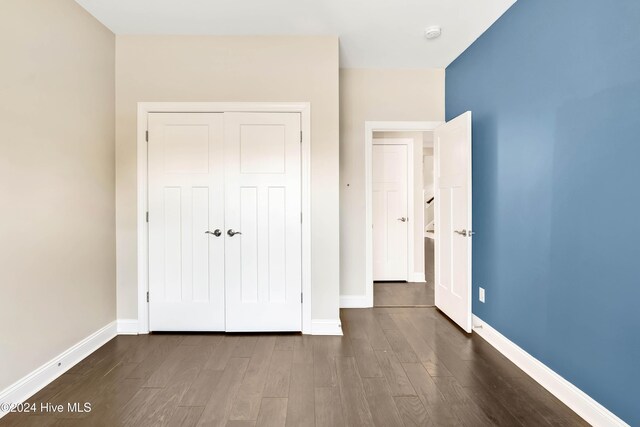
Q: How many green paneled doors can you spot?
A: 0